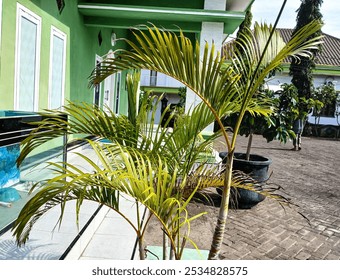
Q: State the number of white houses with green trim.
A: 1